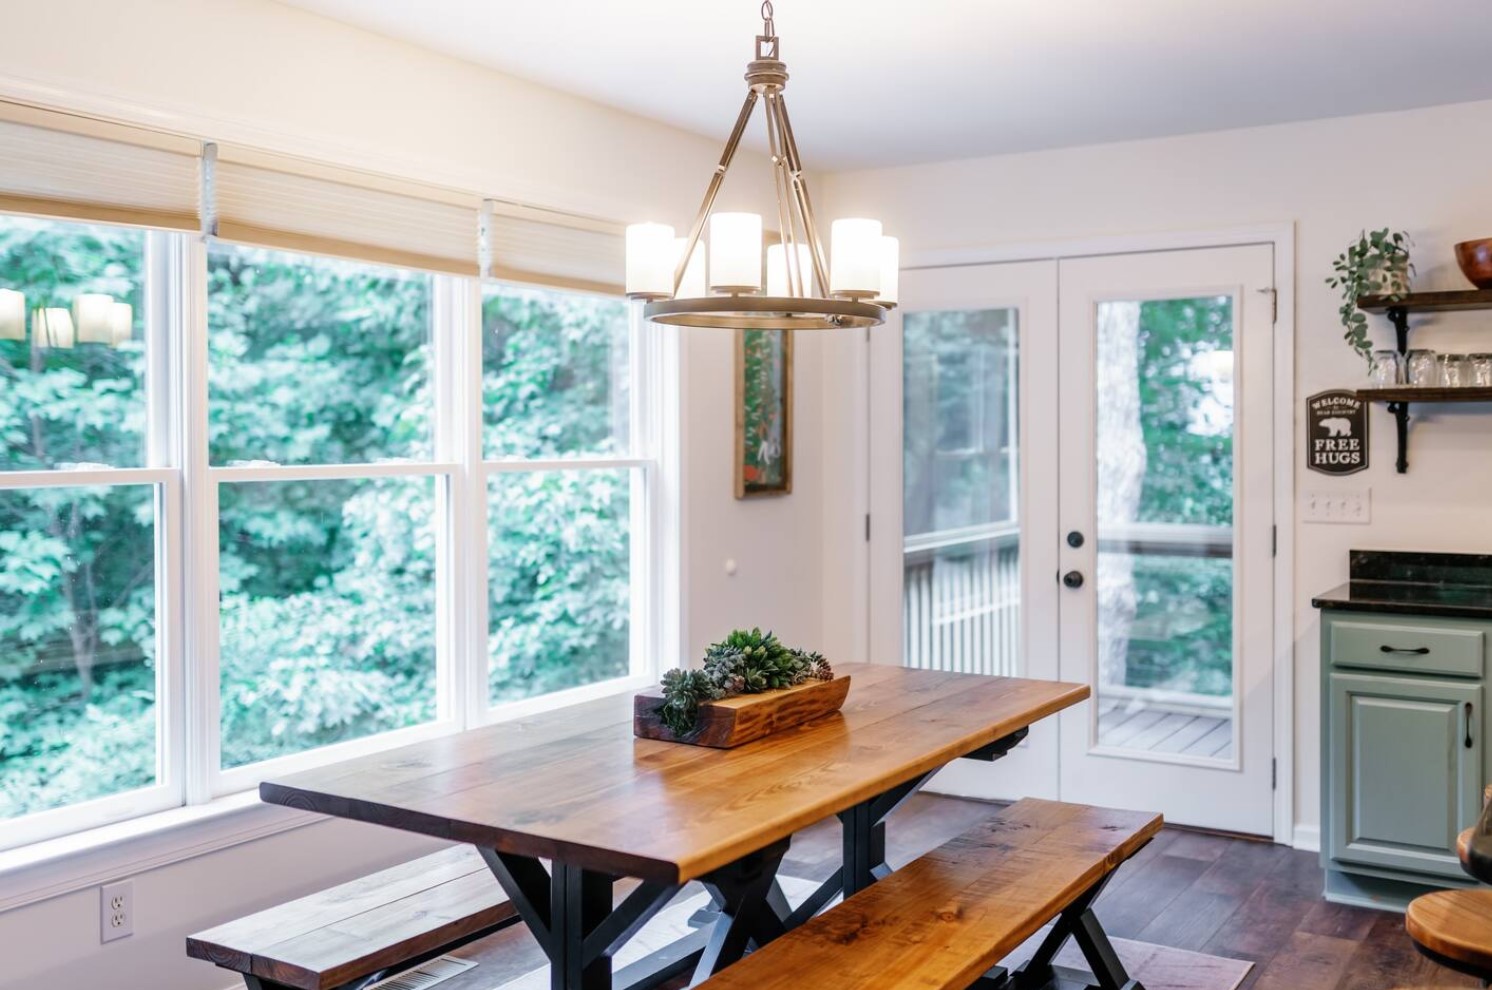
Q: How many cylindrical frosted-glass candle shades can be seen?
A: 6